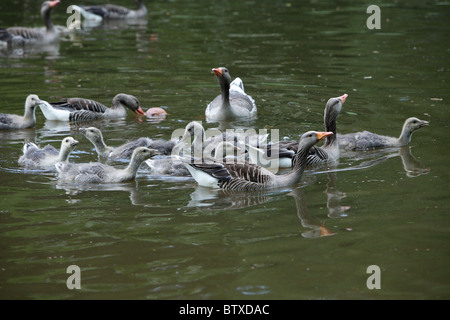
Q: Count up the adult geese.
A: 6